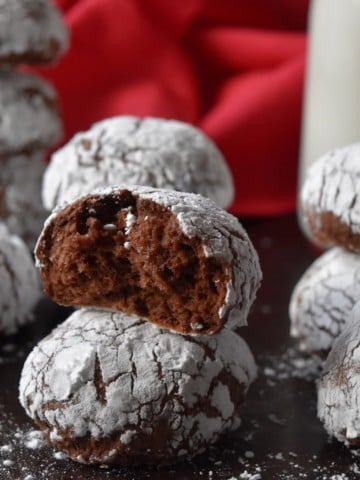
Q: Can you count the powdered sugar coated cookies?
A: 10